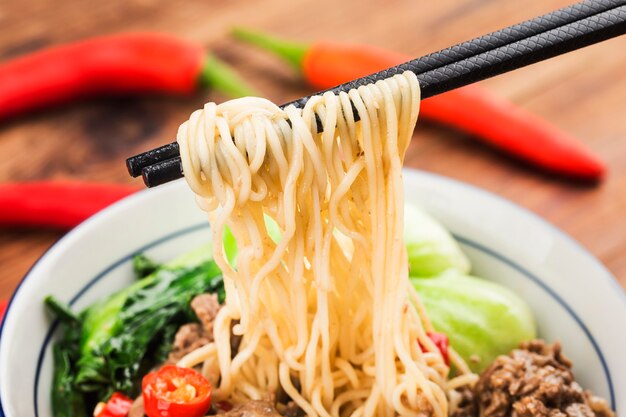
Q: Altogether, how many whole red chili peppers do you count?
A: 3